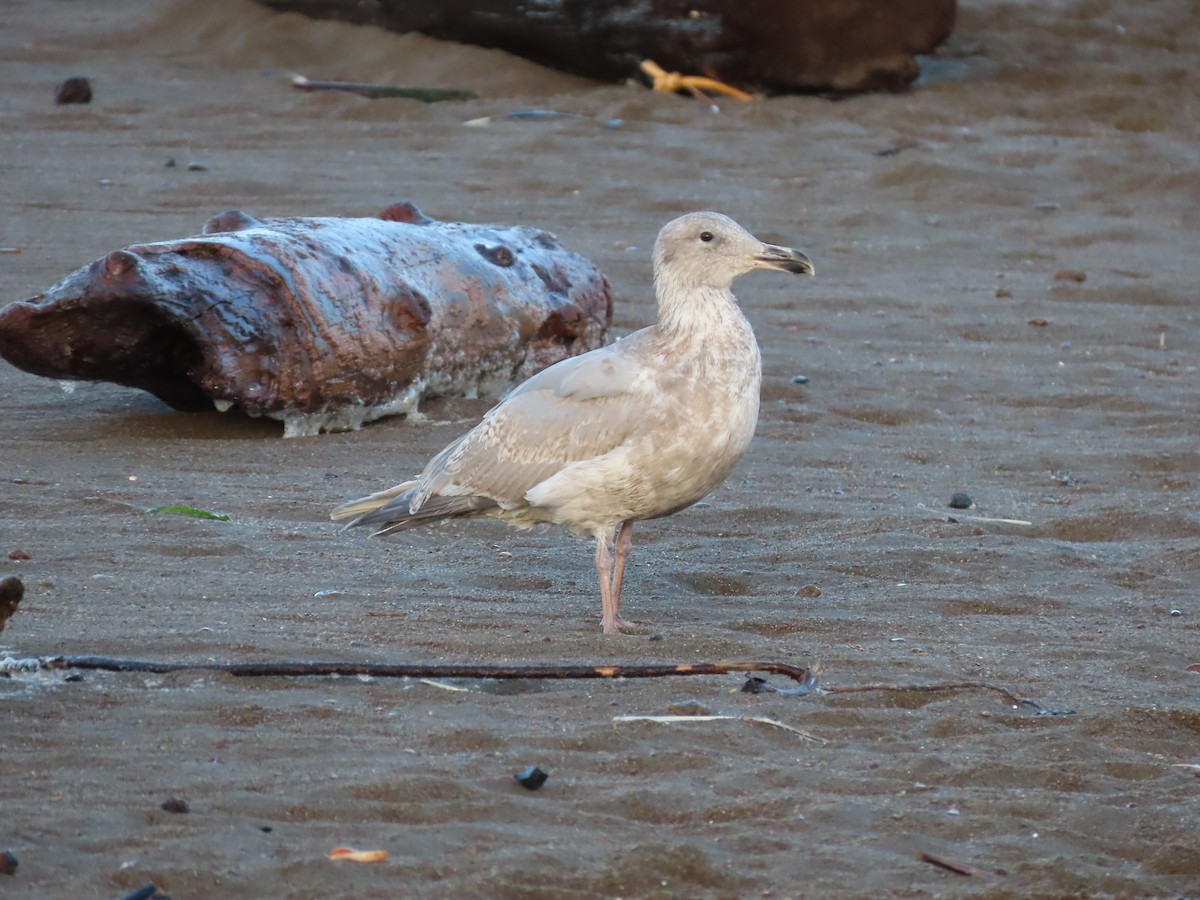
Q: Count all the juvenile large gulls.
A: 1